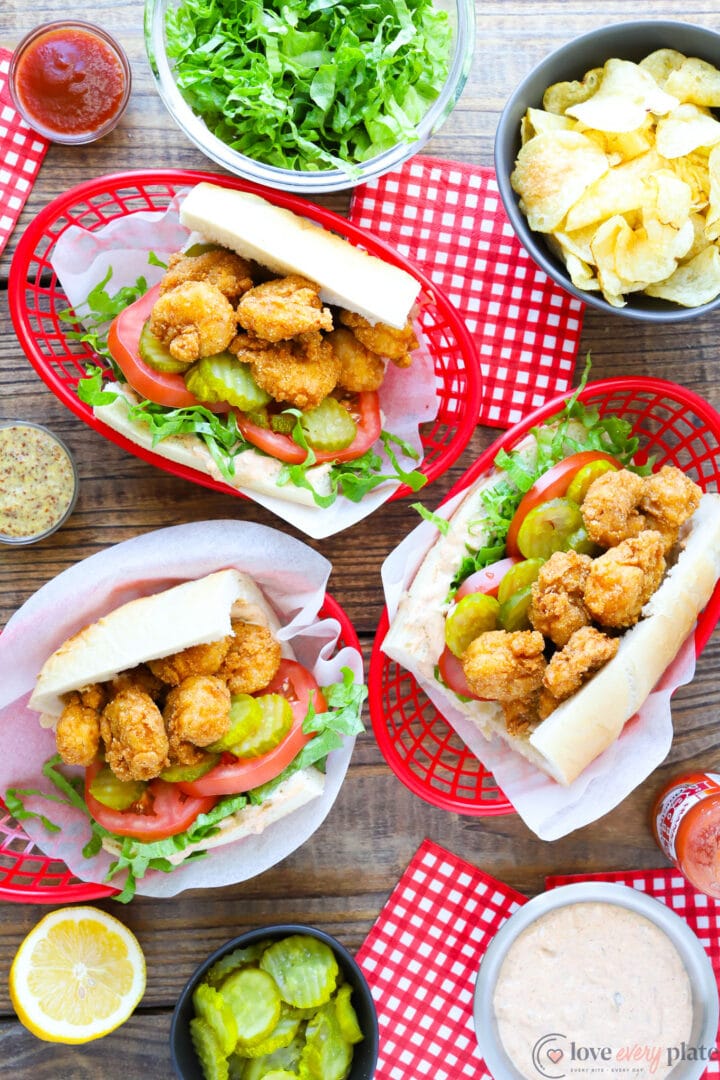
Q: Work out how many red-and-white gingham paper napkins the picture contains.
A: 4